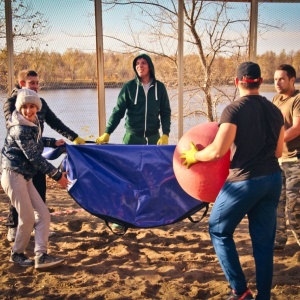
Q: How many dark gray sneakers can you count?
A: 2